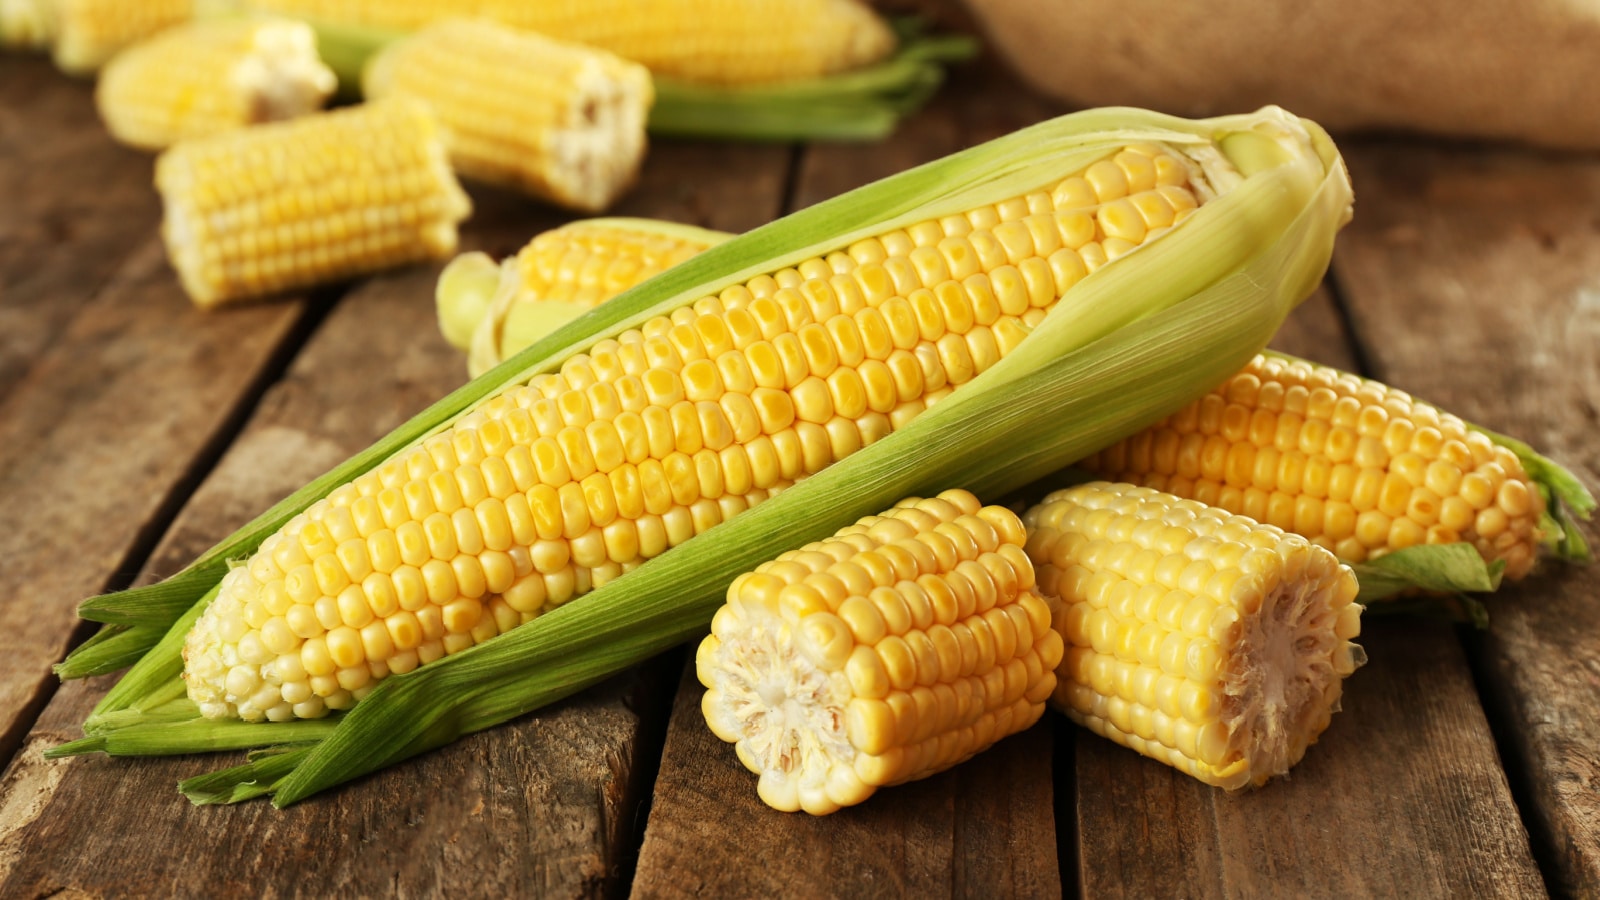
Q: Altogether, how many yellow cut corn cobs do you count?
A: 5